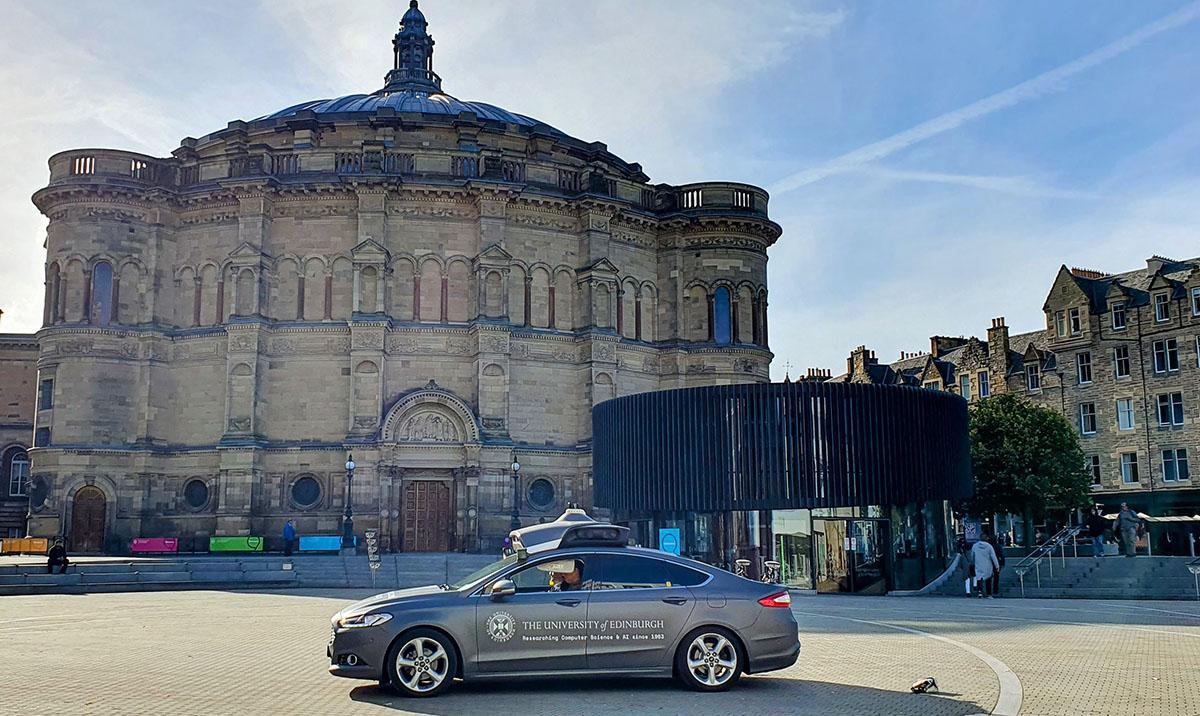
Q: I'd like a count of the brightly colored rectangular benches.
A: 4